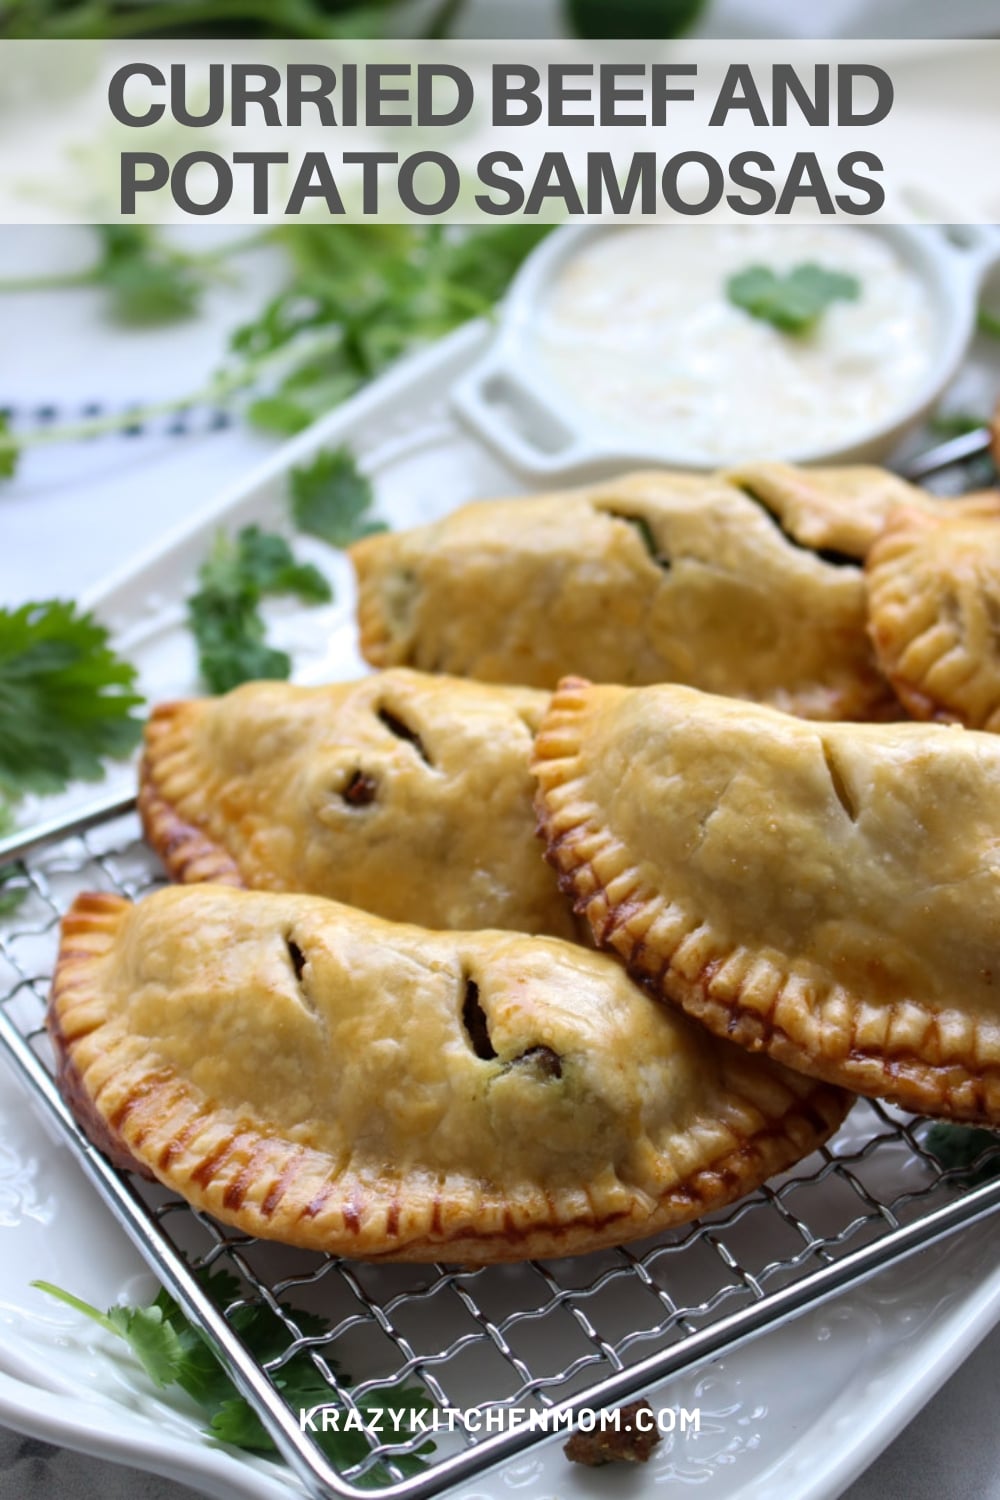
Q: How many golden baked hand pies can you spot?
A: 5